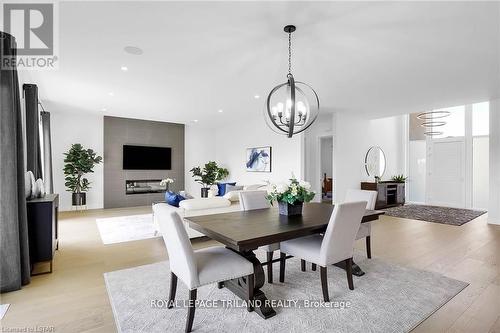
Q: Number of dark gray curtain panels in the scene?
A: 3